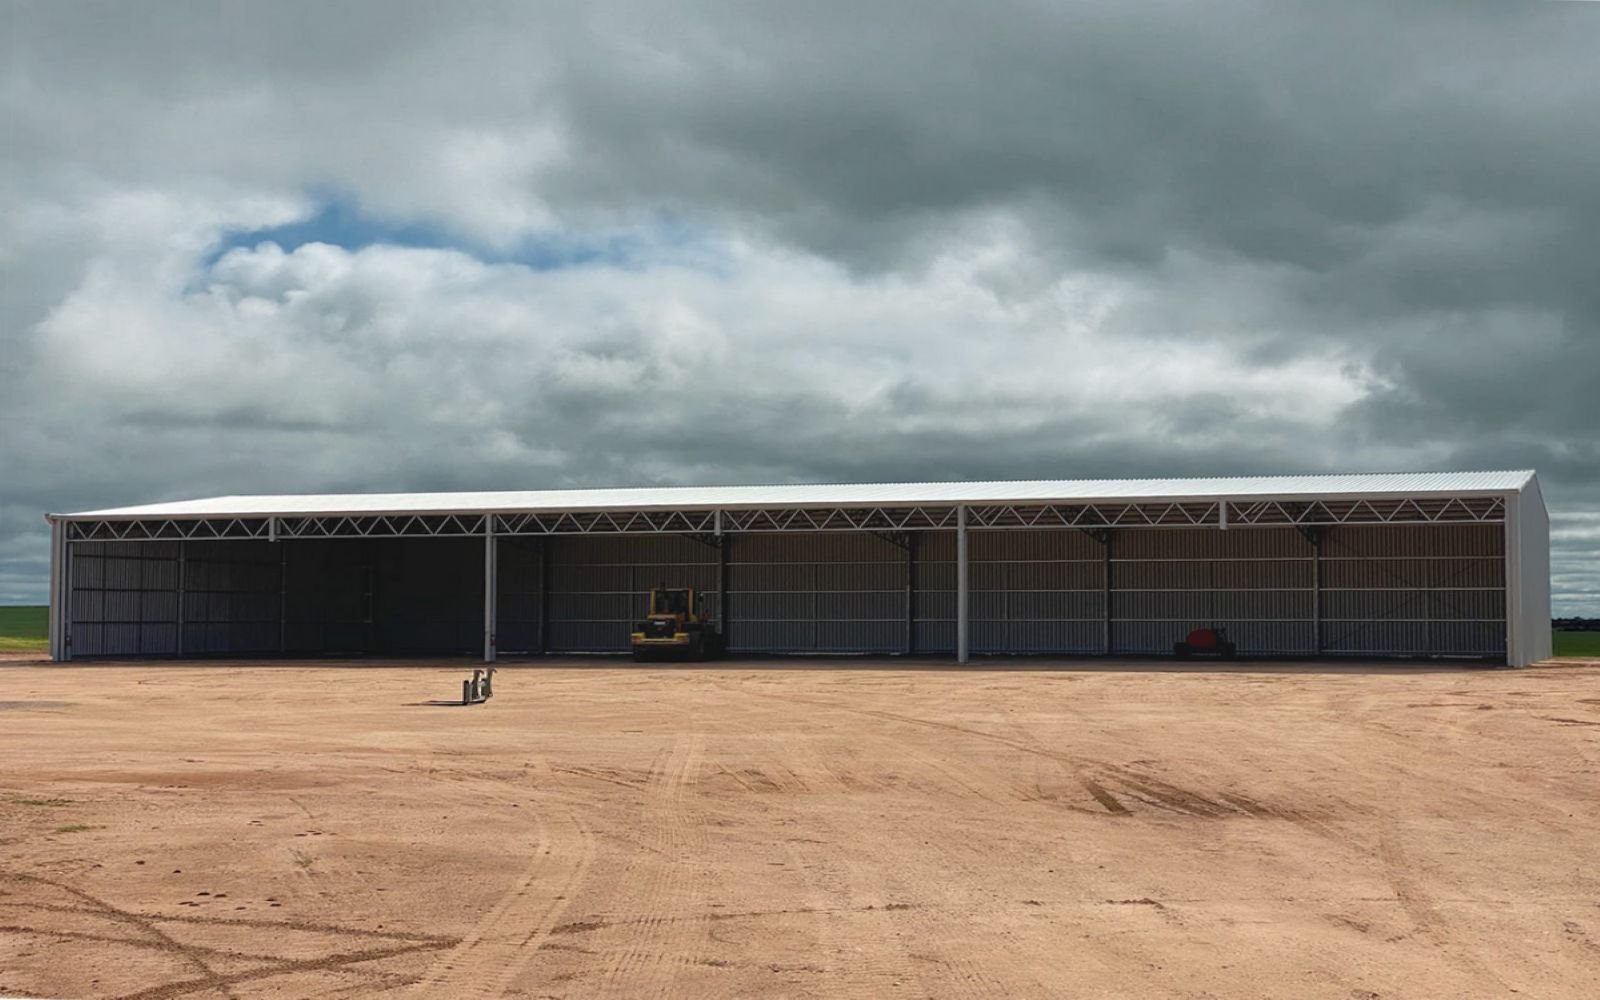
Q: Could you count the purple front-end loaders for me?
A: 0